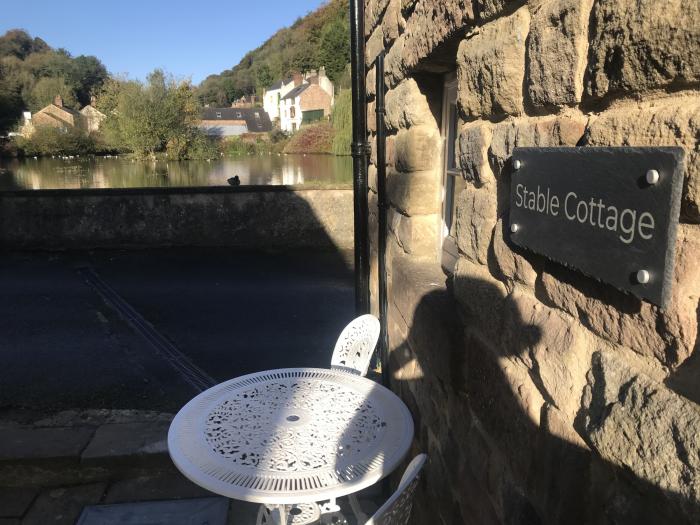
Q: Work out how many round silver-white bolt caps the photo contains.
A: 4